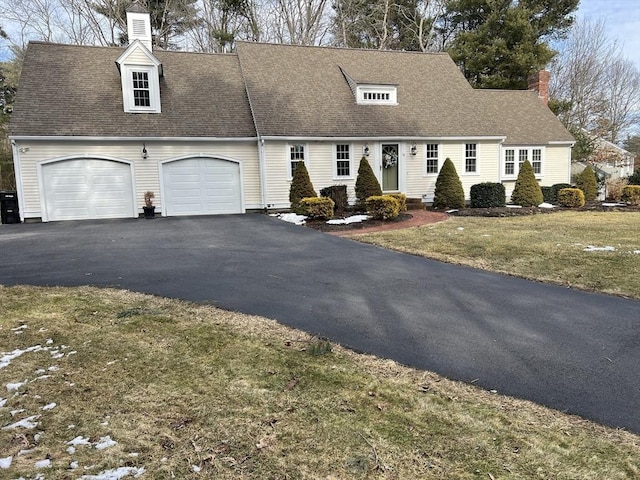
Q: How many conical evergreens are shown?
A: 5